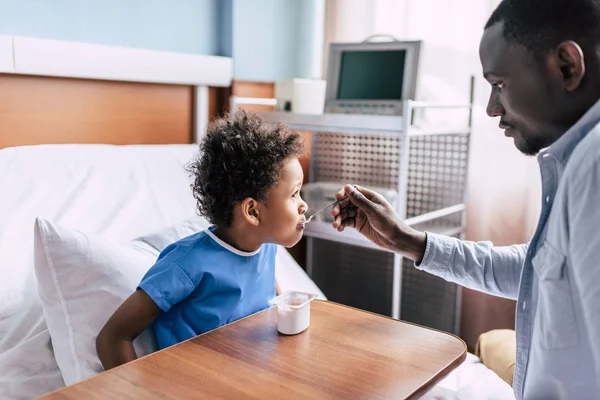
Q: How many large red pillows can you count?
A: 0